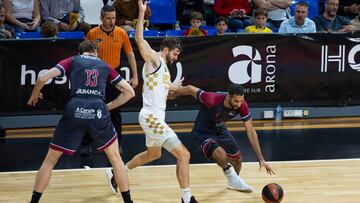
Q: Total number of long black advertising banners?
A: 1